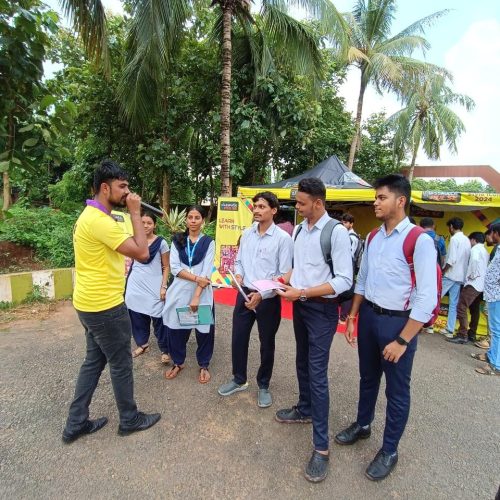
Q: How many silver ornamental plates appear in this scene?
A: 0